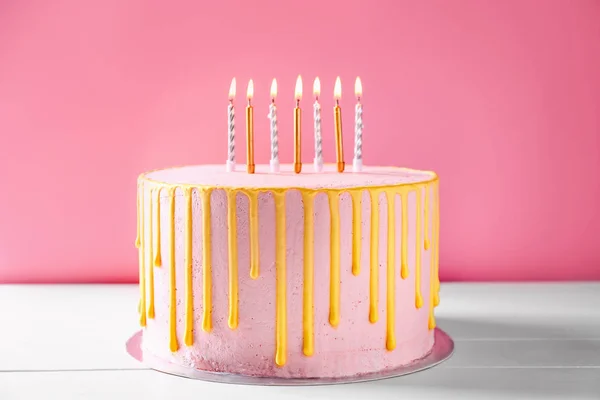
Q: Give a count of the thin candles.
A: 7